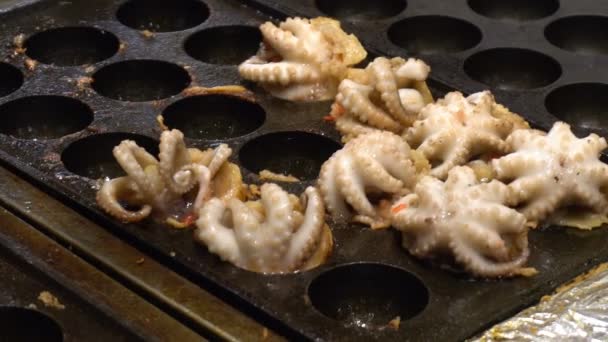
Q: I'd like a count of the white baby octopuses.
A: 8